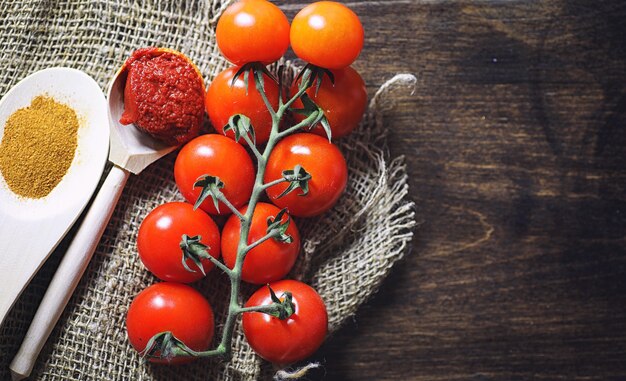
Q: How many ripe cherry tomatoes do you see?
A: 10